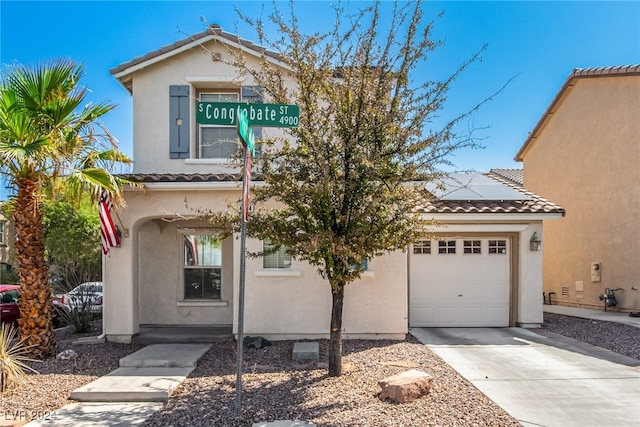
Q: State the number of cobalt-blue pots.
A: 0